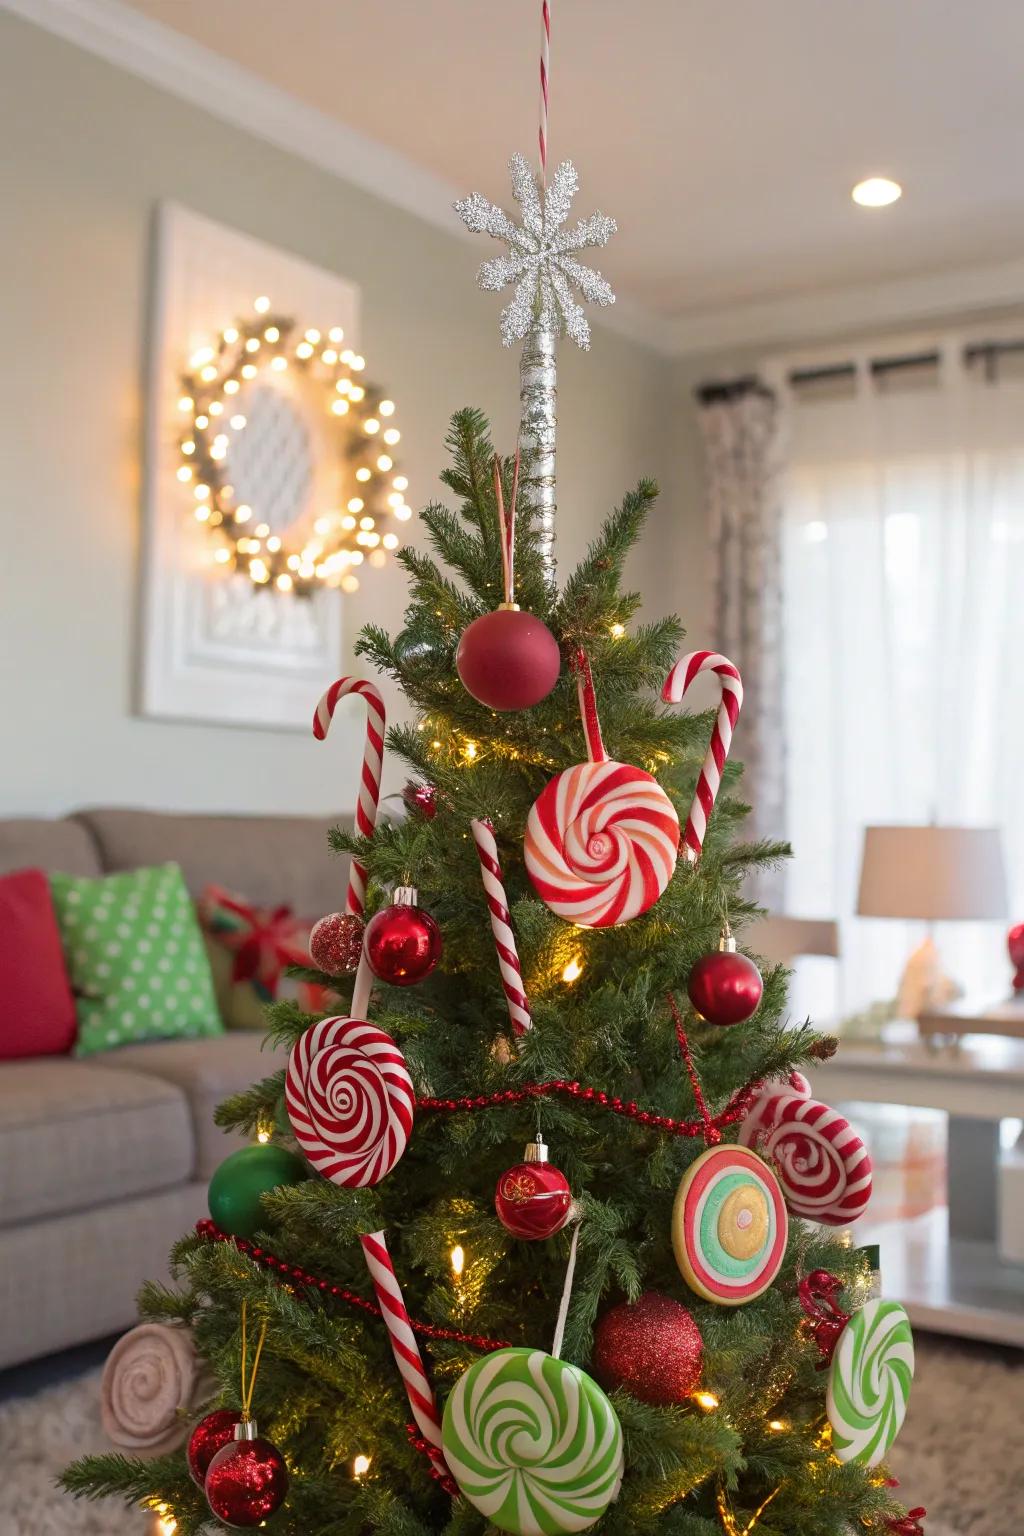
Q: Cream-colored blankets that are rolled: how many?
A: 1